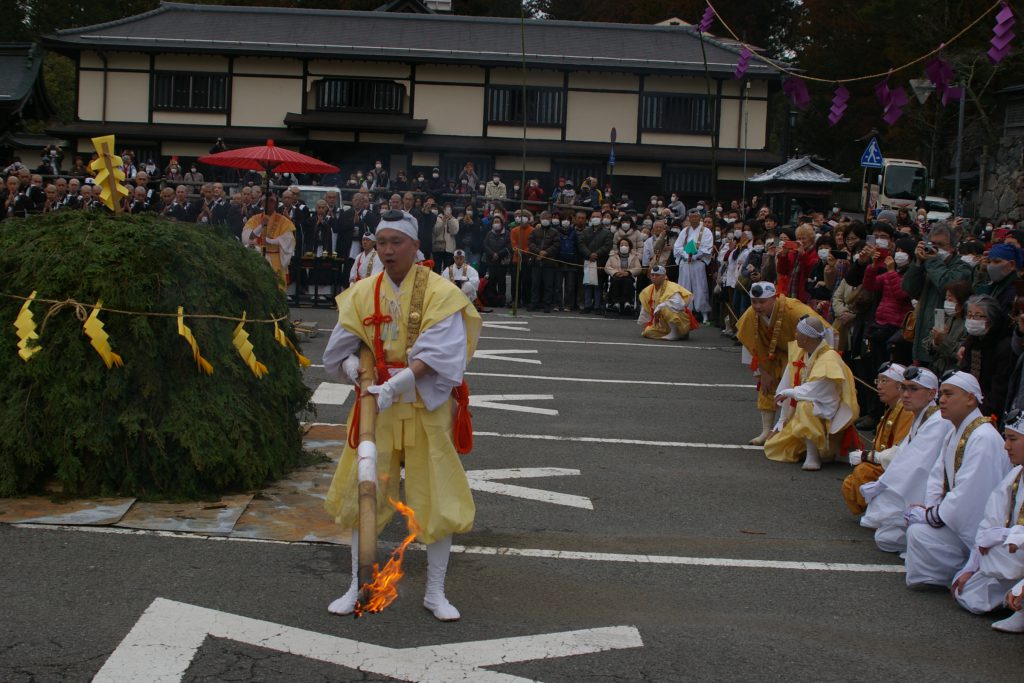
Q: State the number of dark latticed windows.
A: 4